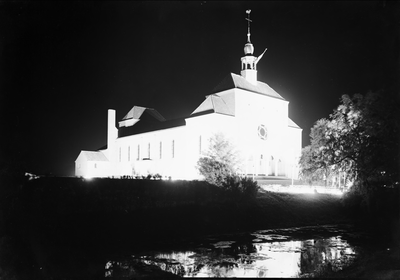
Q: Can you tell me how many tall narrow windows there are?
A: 7